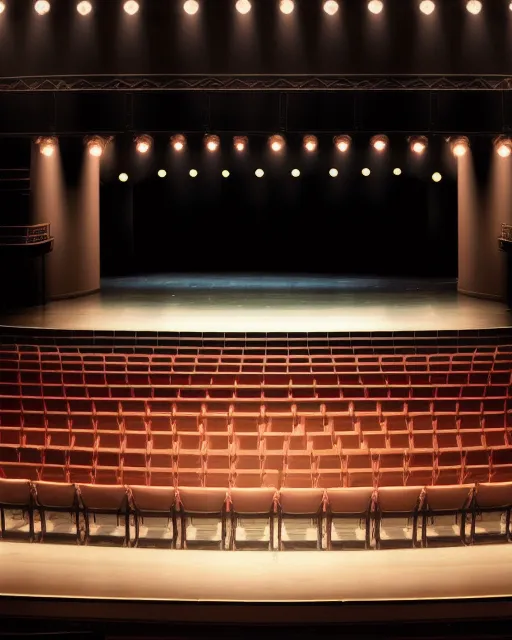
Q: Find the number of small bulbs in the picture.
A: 10